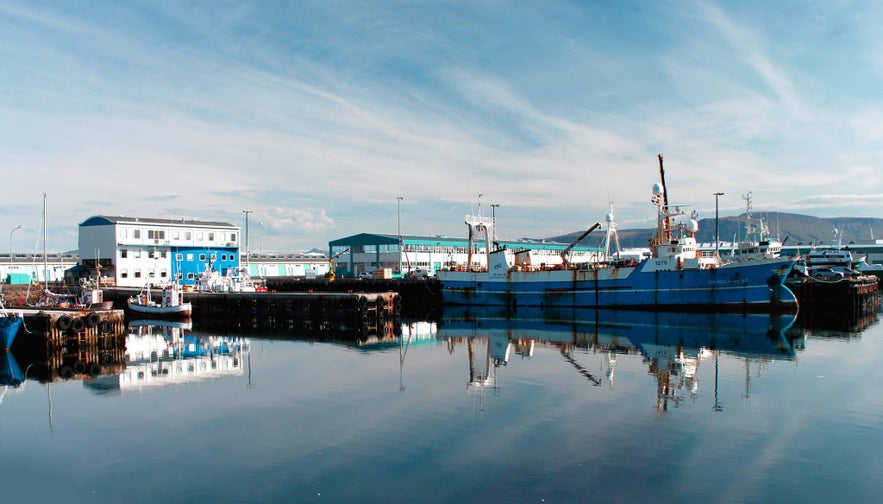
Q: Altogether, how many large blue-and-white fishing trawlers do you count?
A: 1